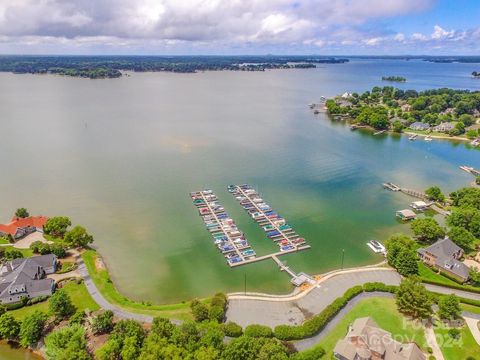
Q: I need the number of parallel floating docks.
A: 2